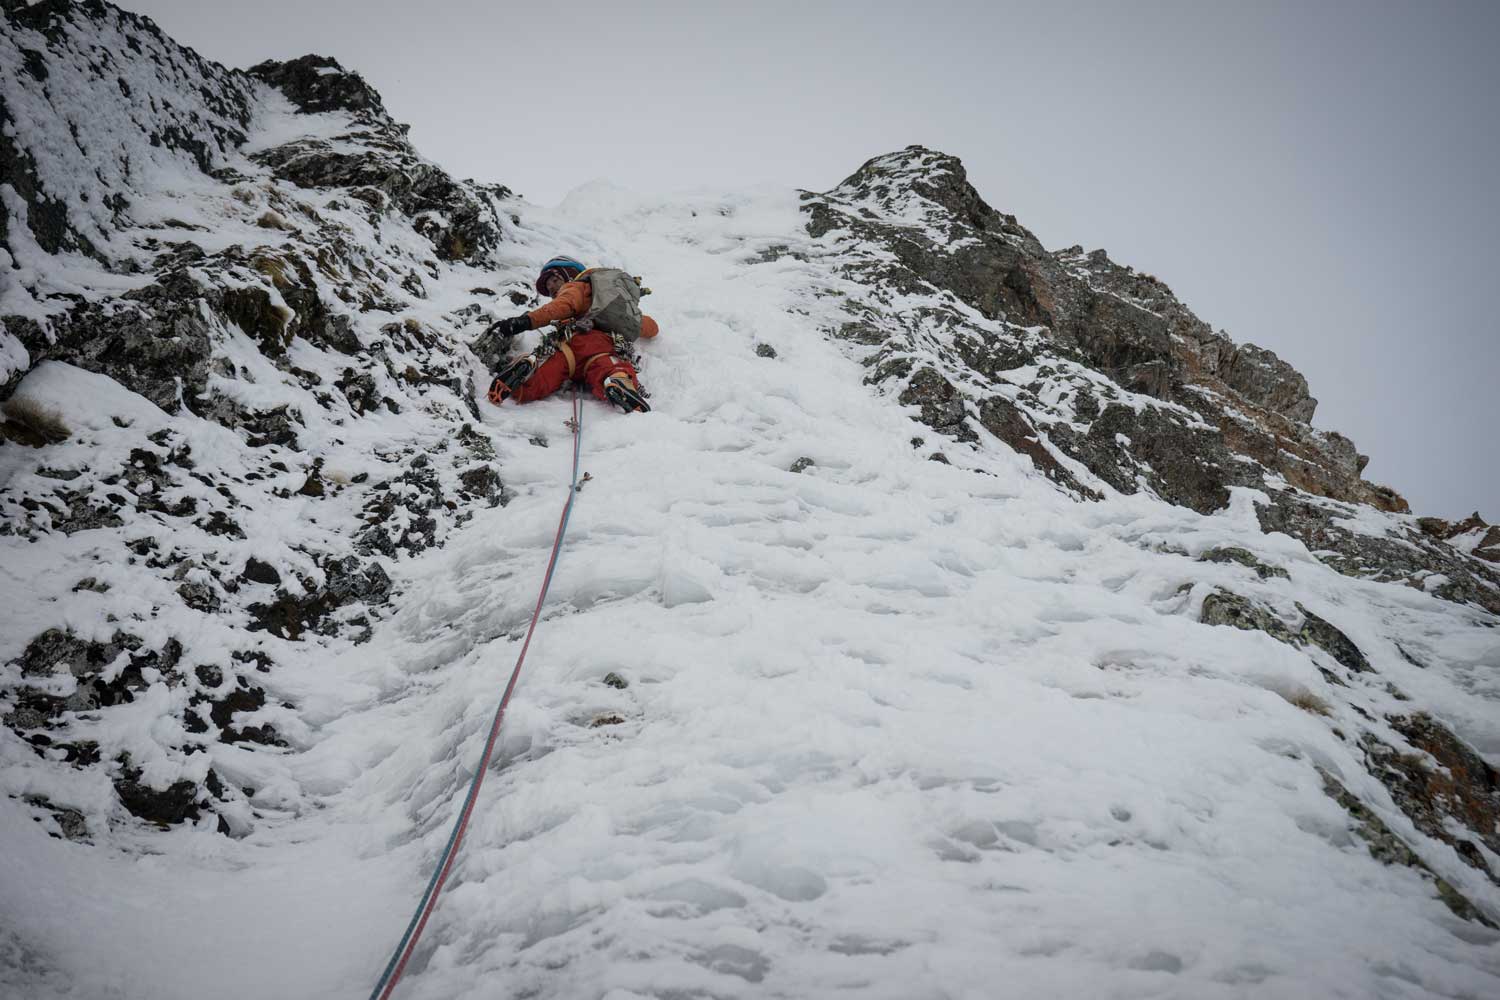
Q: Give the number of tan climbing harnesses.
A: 1